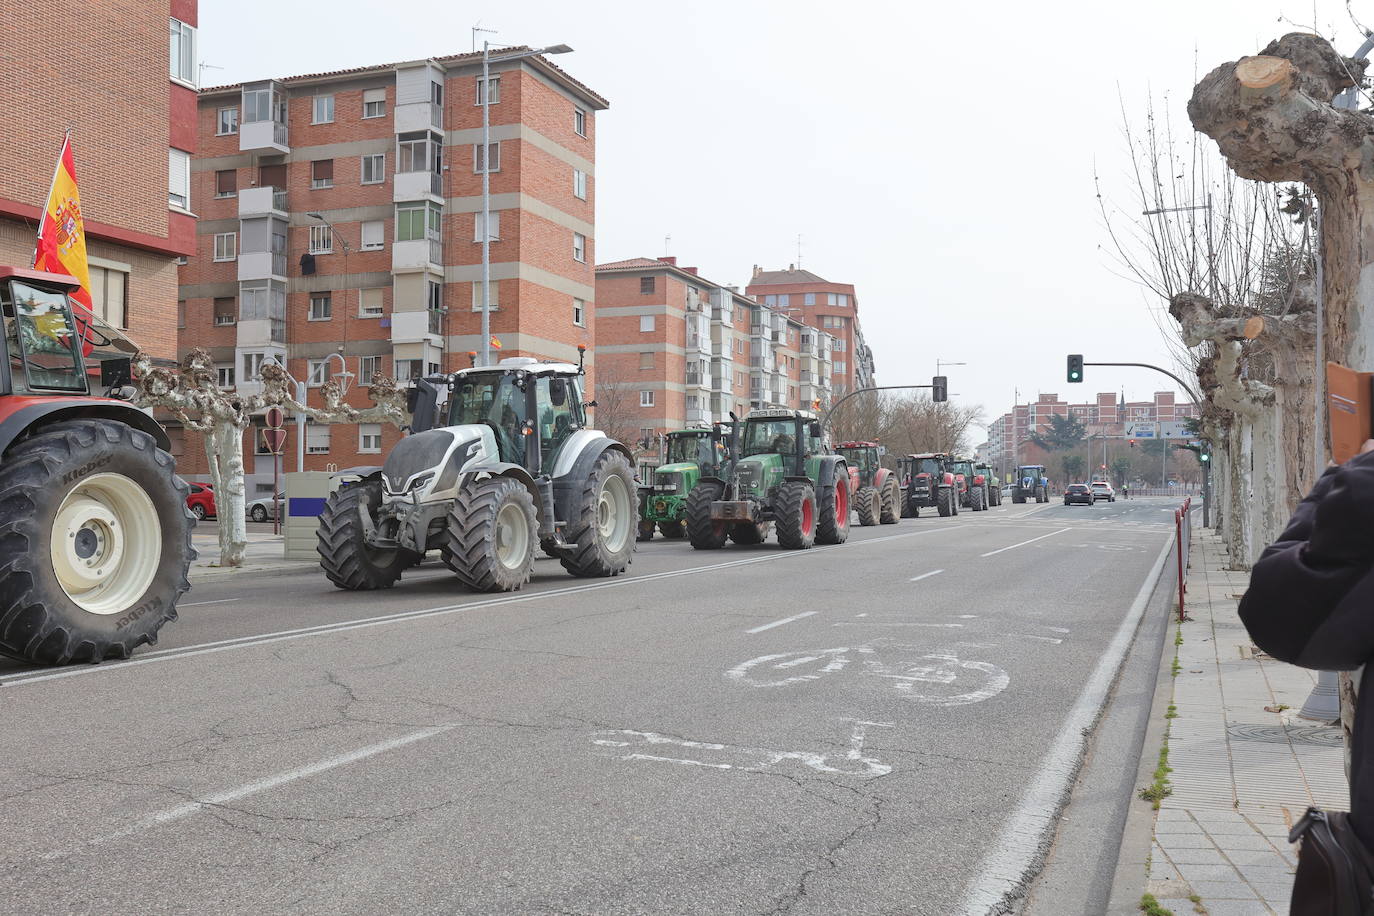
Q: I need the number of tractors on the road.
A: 9